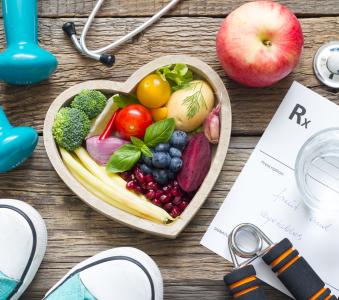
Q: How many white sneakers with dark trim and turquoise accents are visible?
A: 2